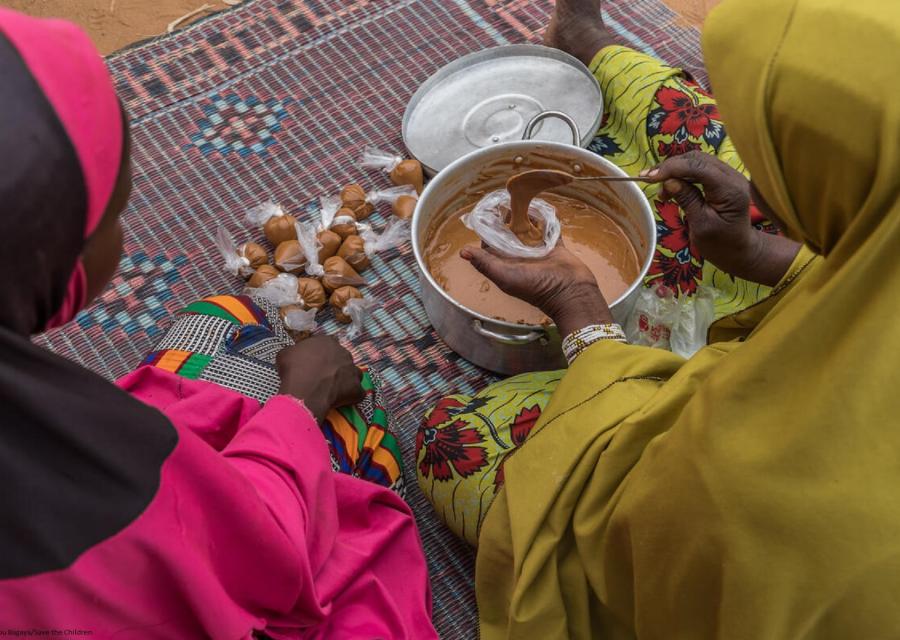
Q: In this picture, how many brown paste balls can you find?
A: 14